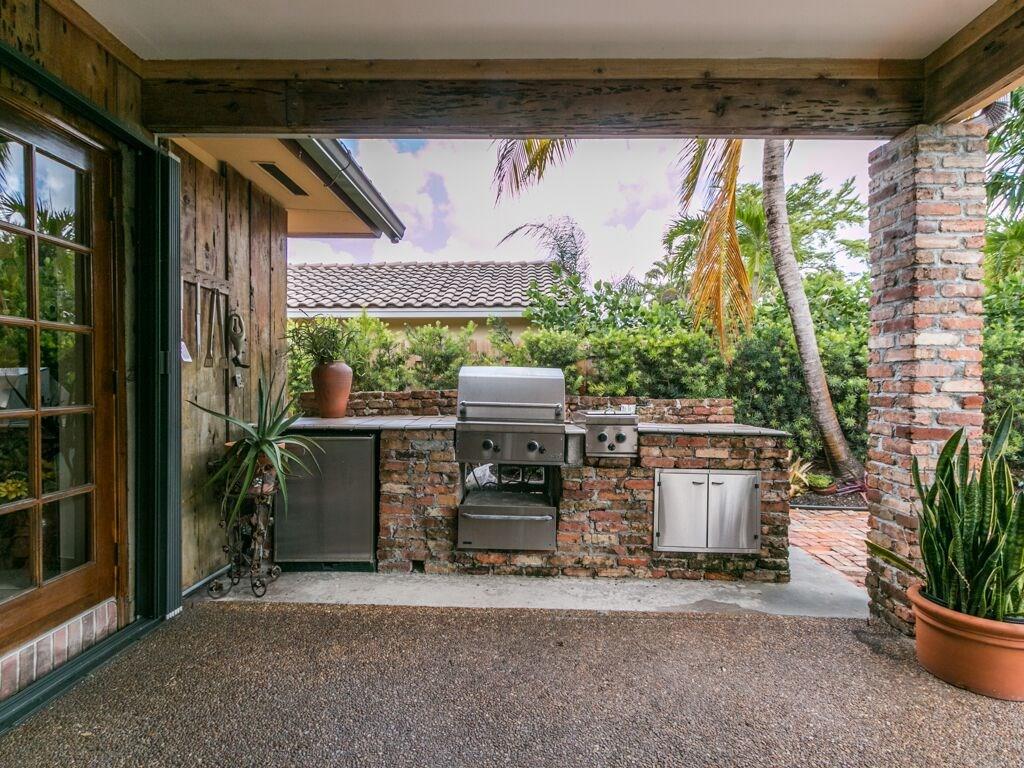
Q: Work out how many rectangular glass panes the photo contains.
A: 10